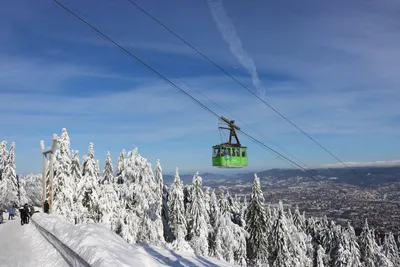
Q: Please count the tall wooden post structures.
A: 1